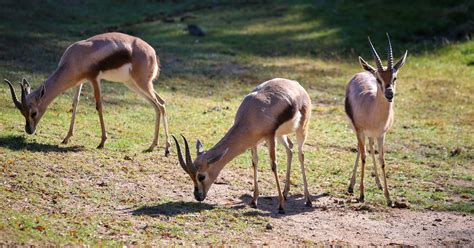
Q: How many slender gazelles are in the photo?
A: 3